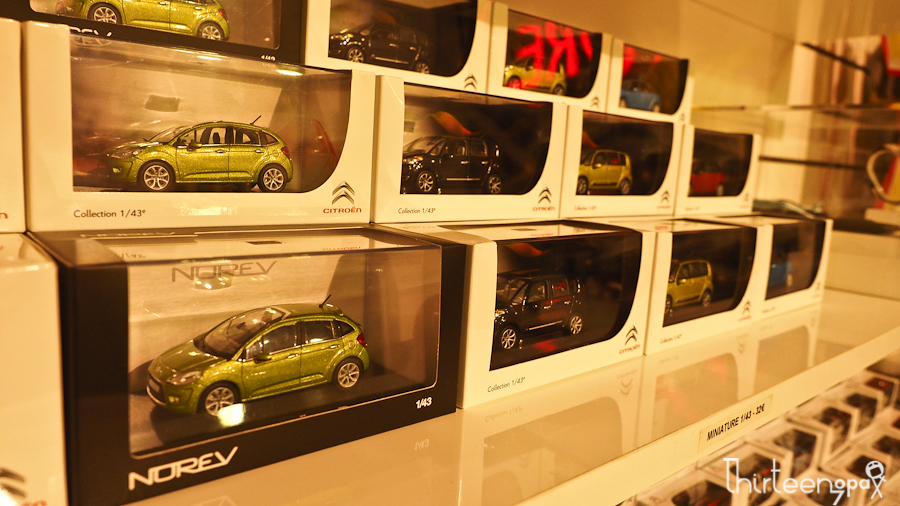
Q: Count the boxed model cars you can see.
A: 12